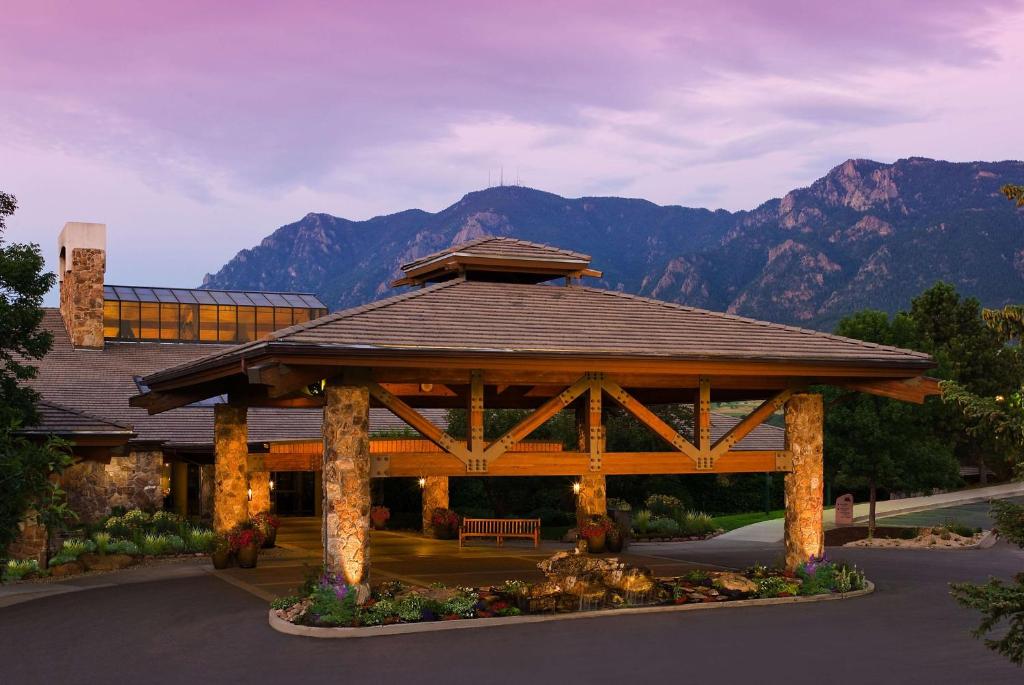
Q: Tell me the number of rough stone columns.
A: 6